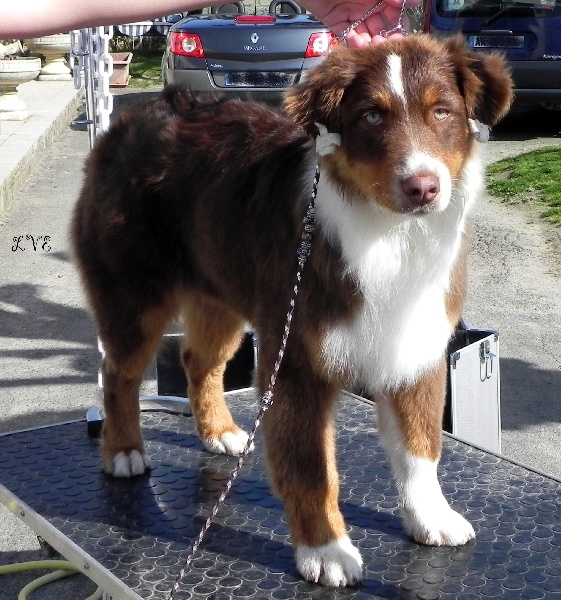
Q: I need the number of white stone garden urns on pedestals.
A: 2